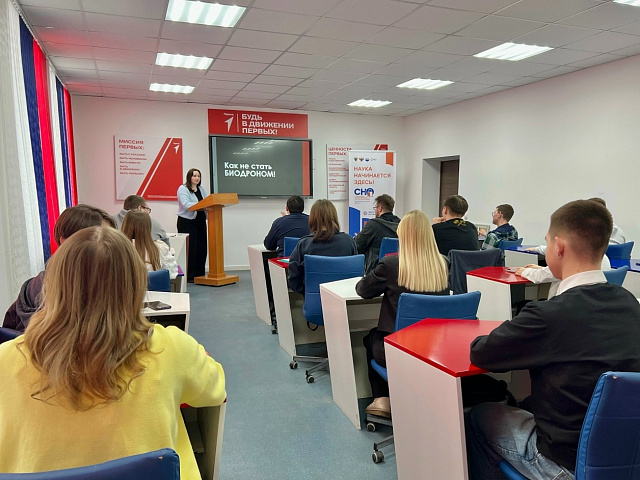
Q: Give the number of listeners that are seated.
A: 13